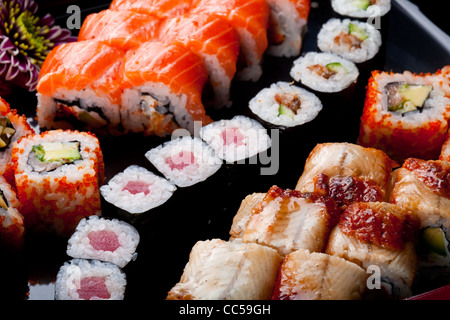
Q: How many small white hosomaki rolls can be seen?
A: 9